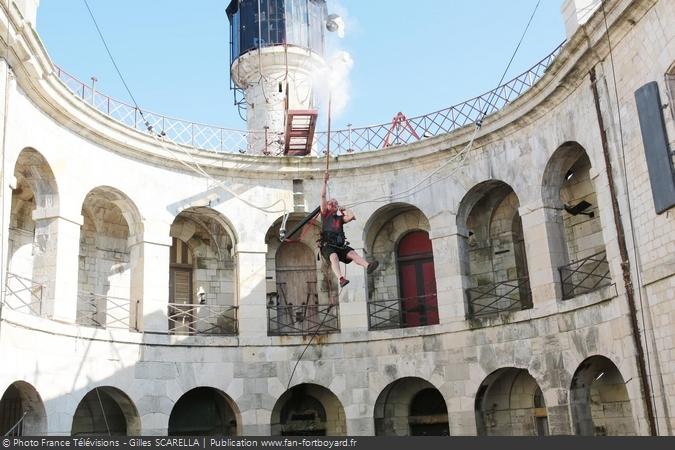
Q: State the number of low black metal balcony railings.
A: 7